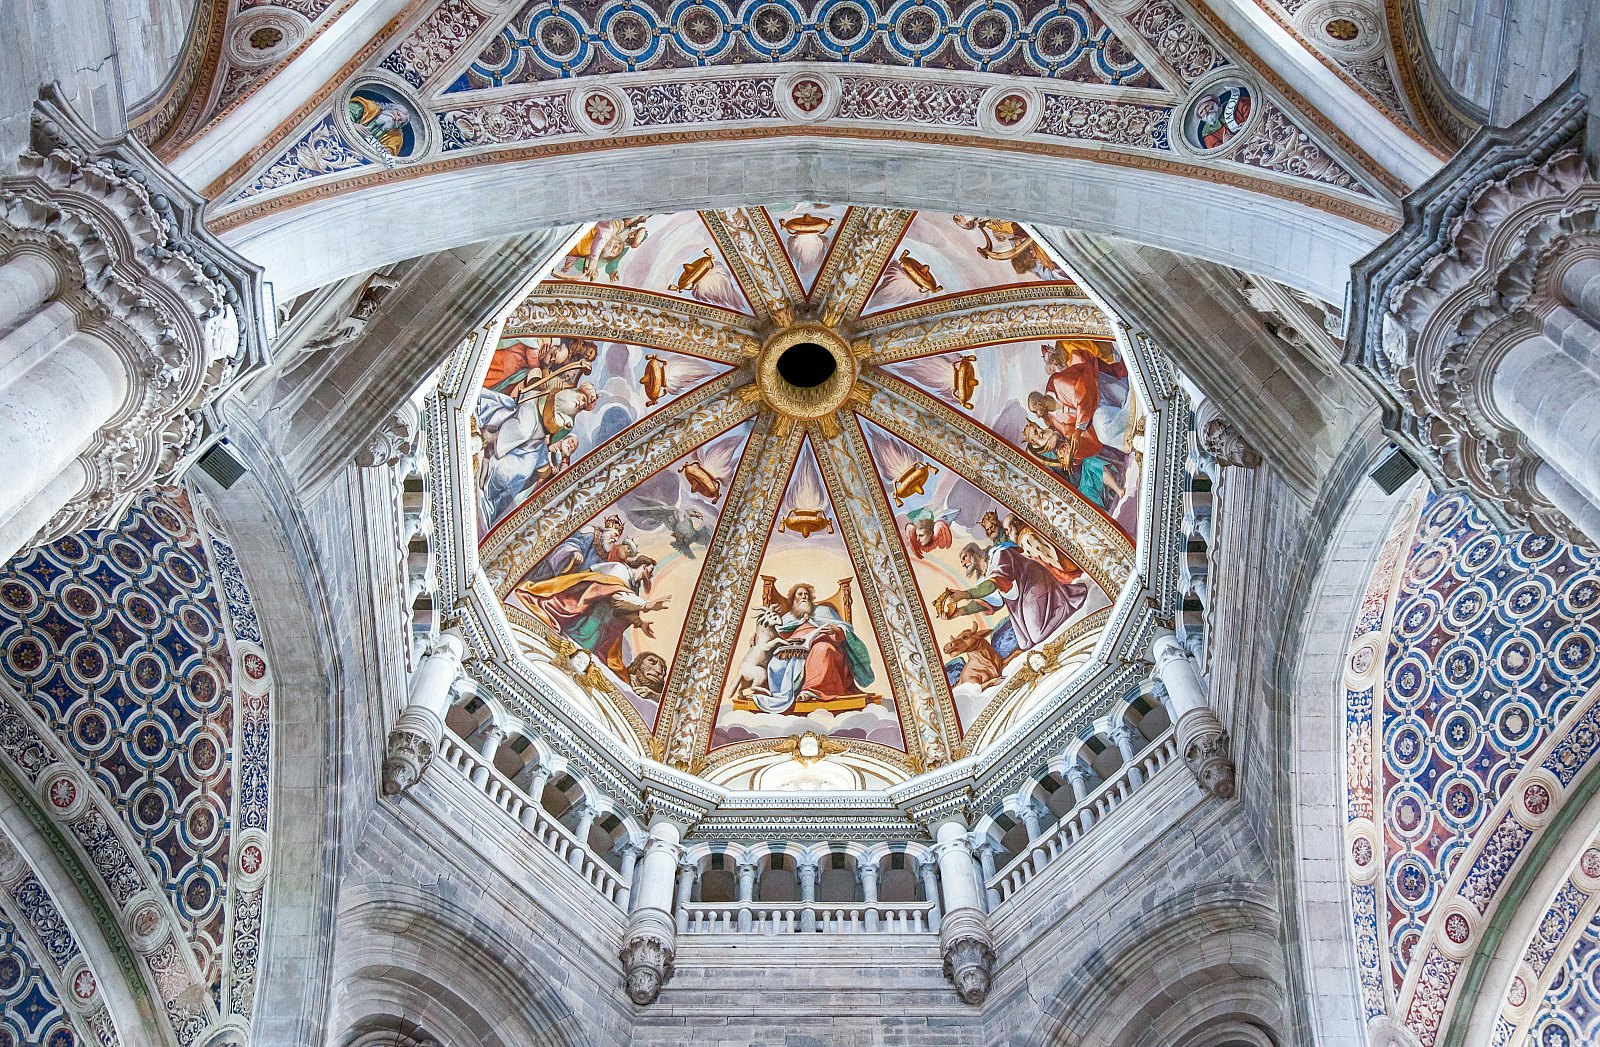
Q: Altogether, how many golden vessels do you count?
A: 8